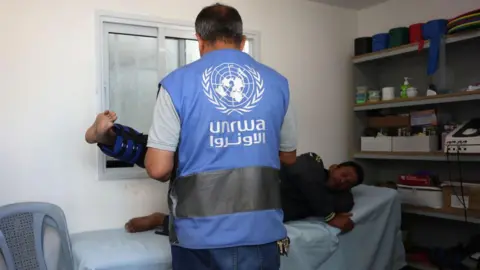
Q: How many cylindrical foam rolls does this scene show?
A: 5